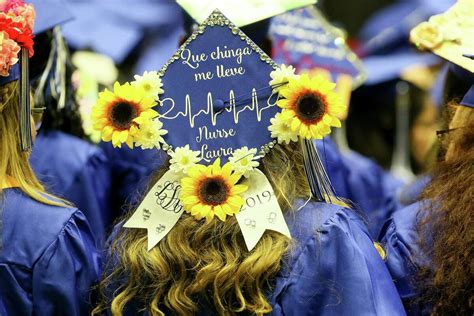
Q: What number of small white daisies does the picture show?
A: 6